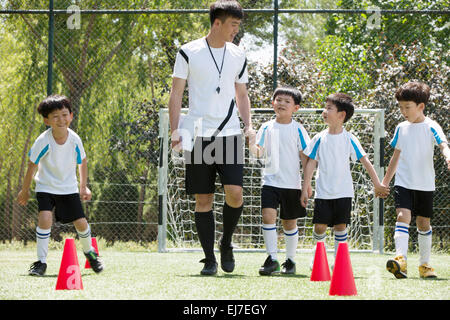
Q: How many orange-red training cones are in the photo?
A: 4